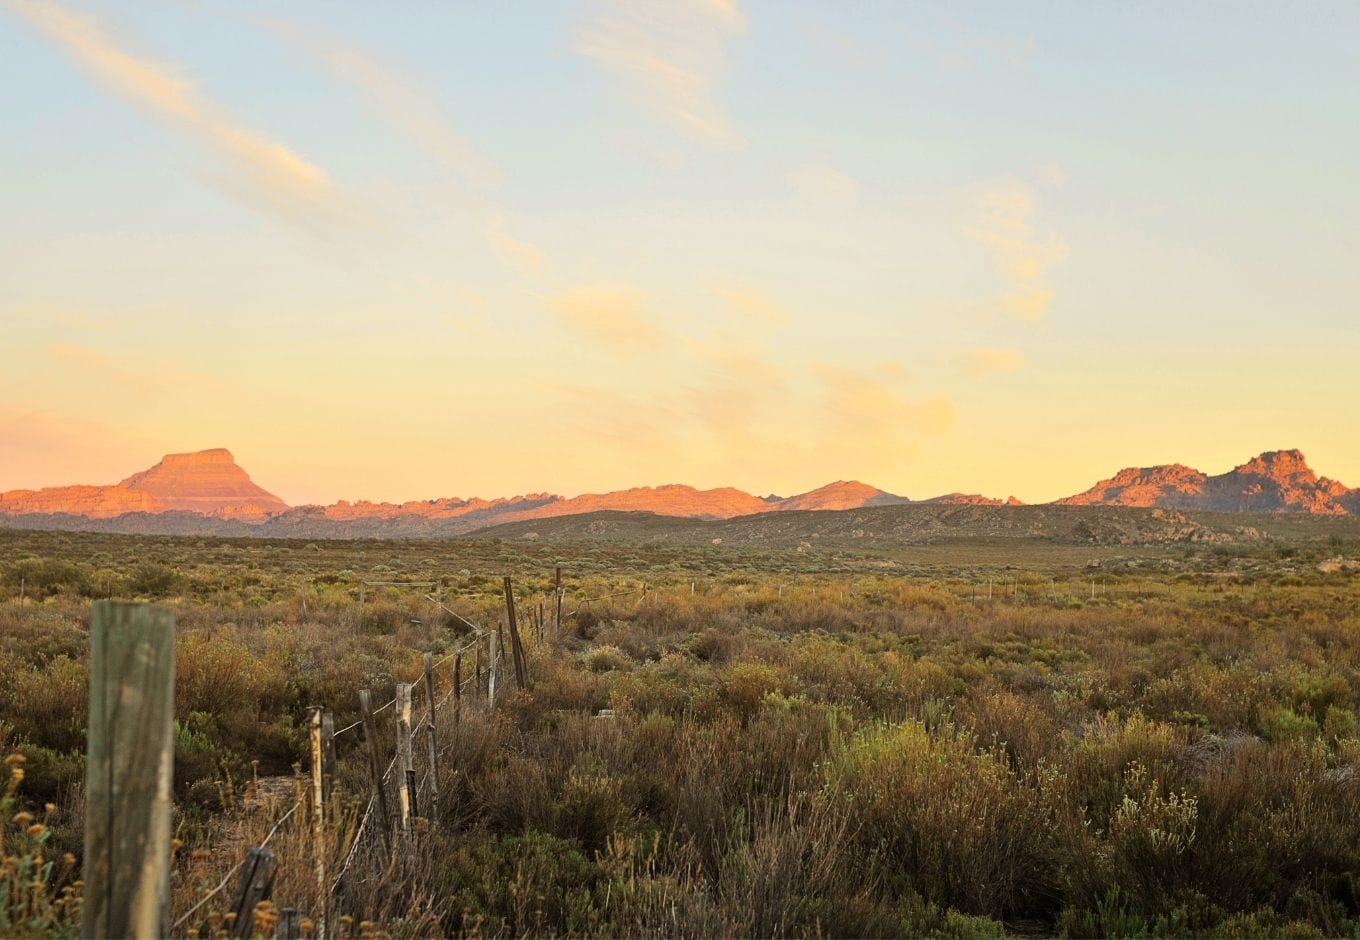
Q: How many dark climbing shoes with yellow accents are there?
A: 0